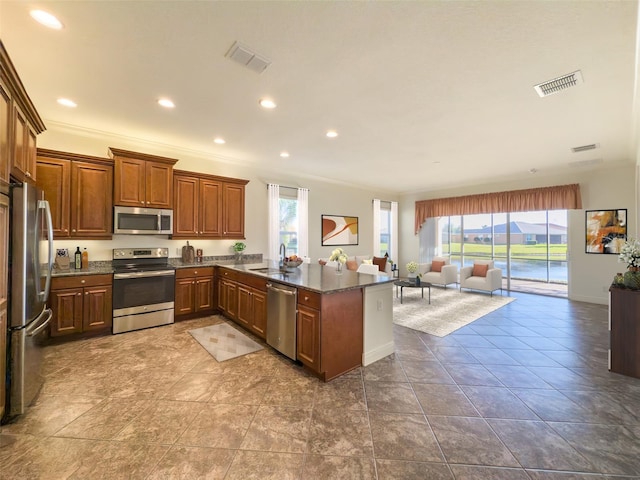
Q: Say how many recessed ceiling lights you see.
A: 7